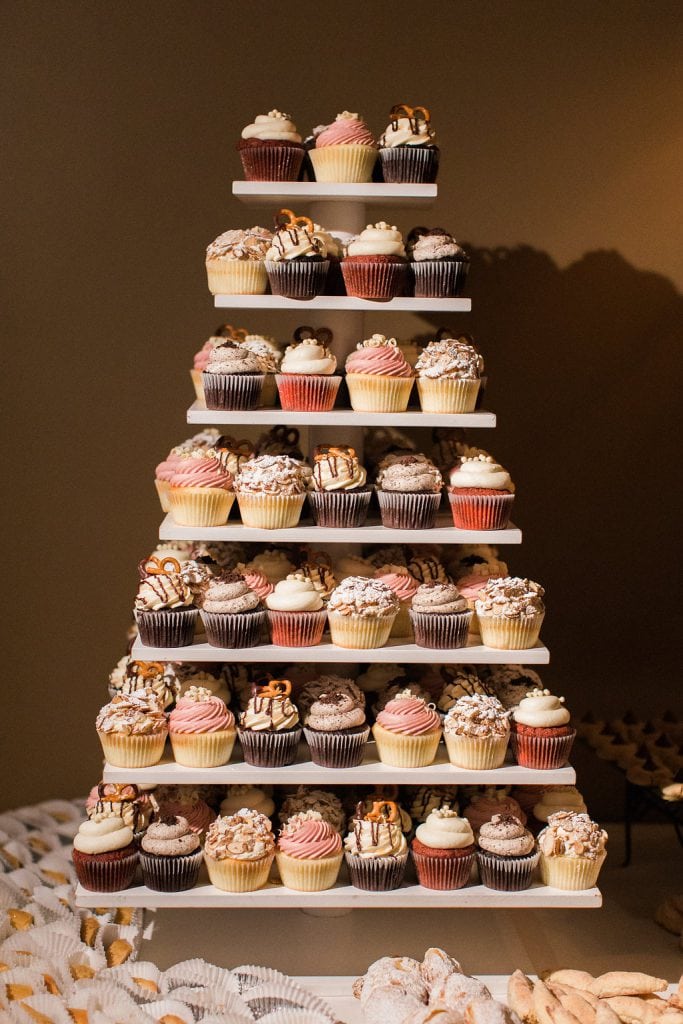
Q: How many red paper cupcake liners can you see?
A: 8